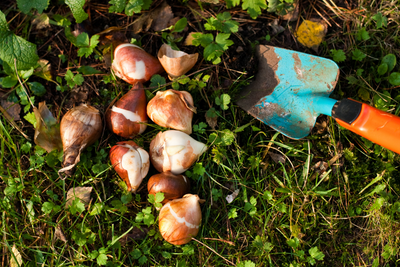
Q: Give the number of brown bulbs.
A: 9